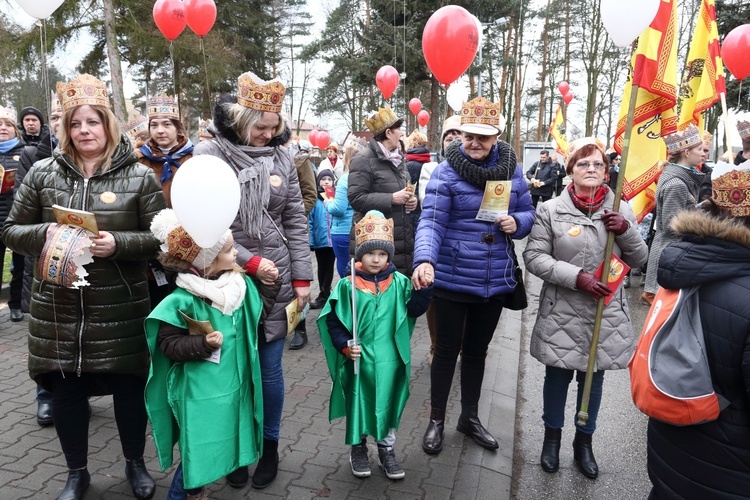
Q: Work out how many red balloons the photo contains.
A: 11